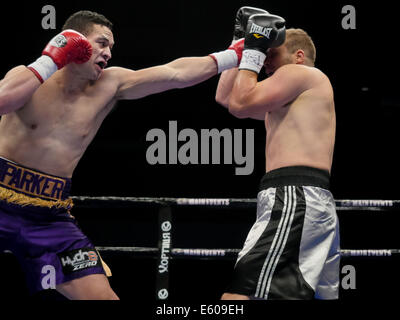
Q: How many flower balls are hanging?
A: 0